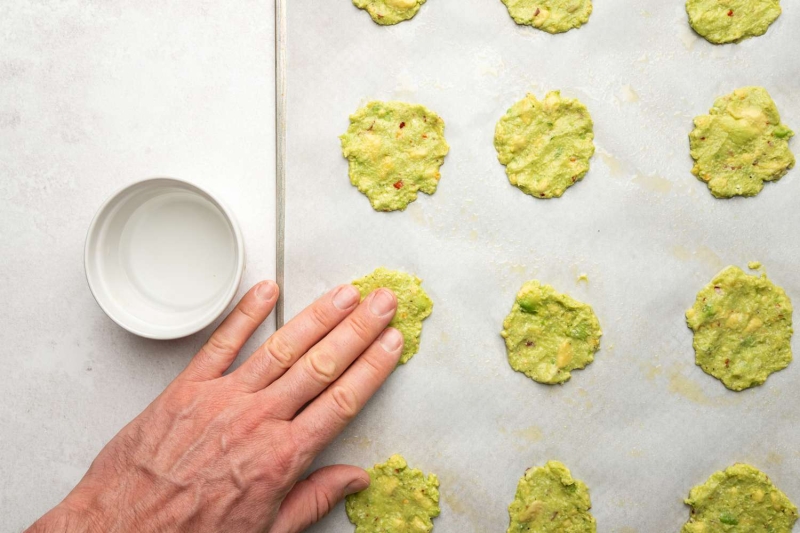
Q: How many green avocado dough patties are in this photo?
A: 12